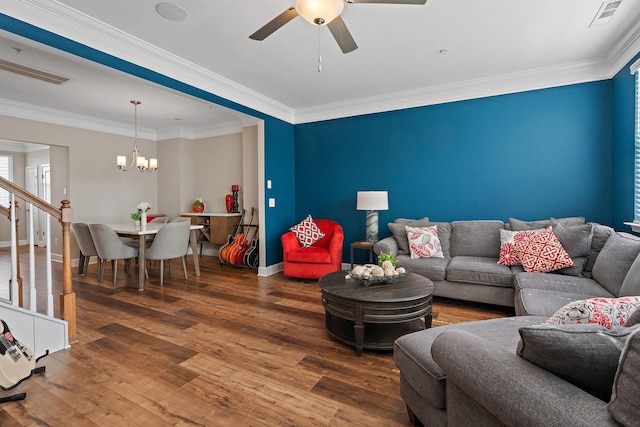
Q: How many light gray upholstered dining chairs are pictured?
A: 5